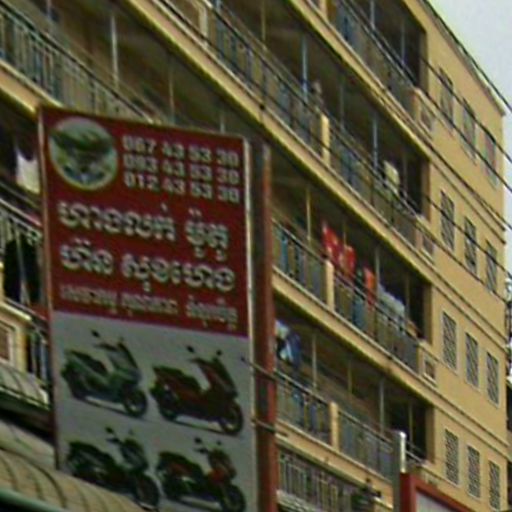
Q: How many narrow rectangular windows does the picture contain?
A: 12